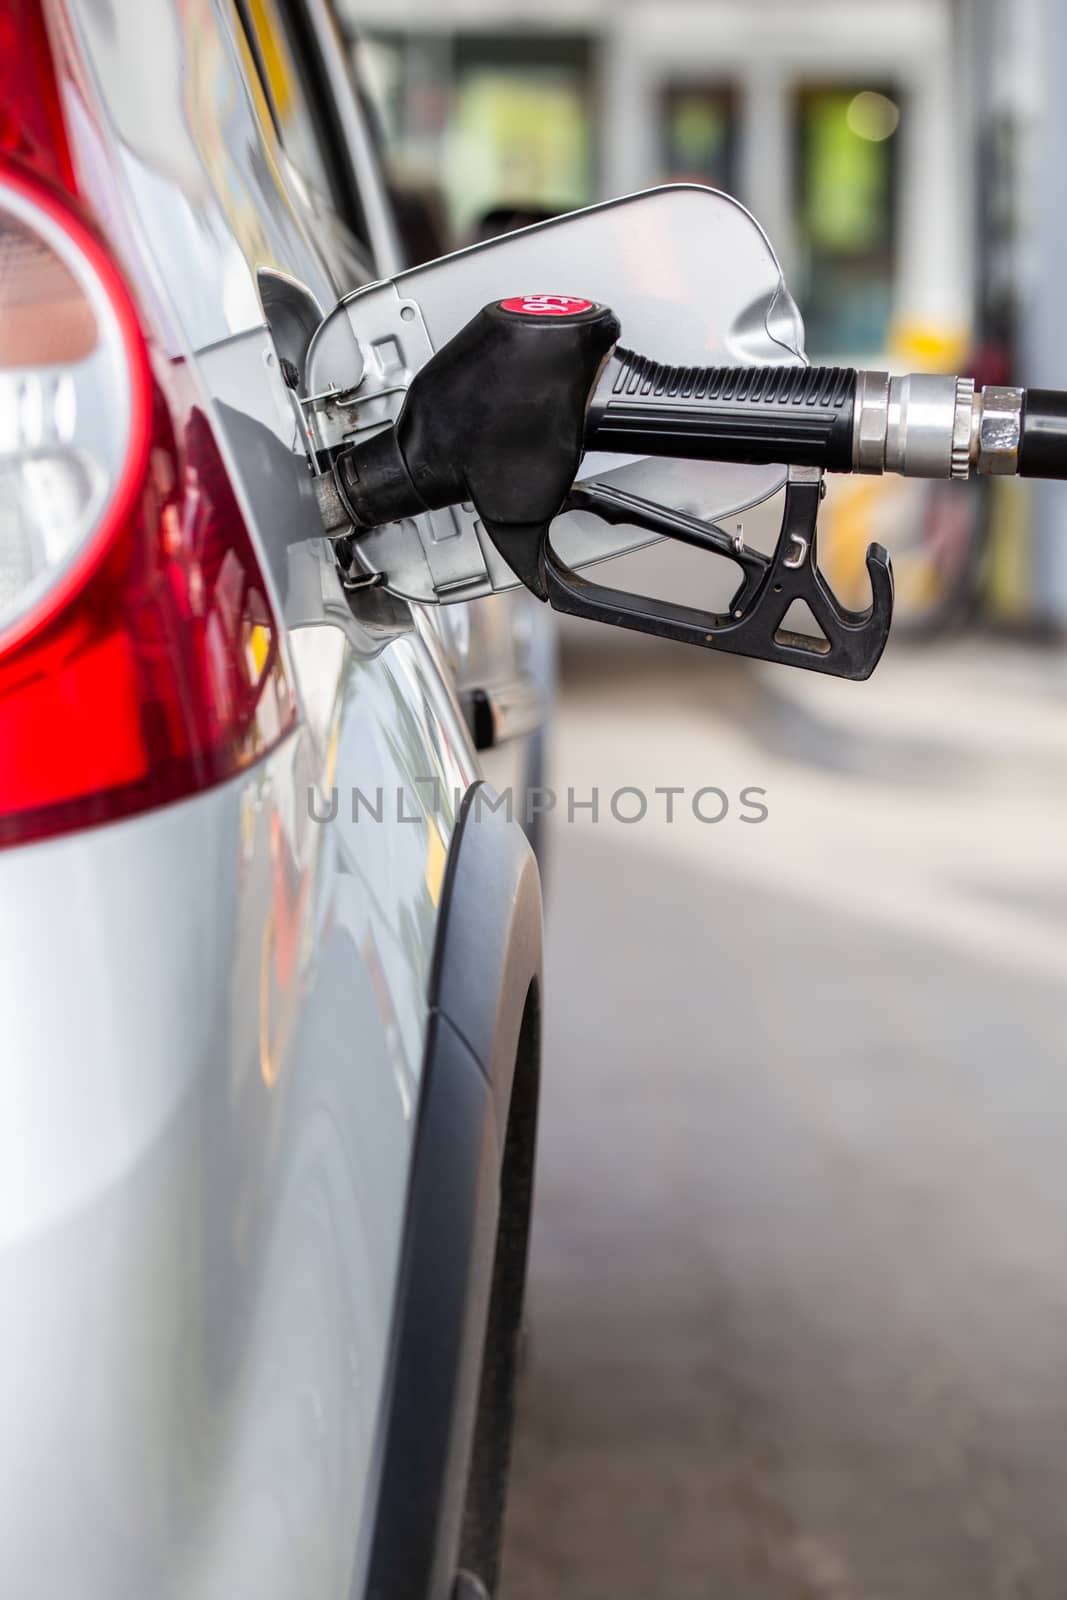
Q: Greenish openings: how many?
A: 3